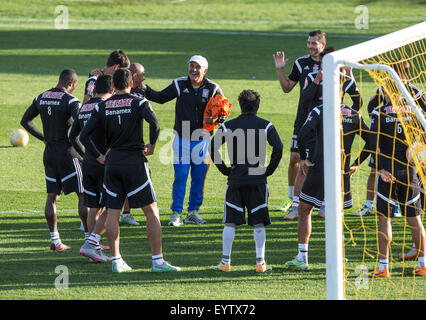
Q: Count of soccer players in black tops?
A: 11